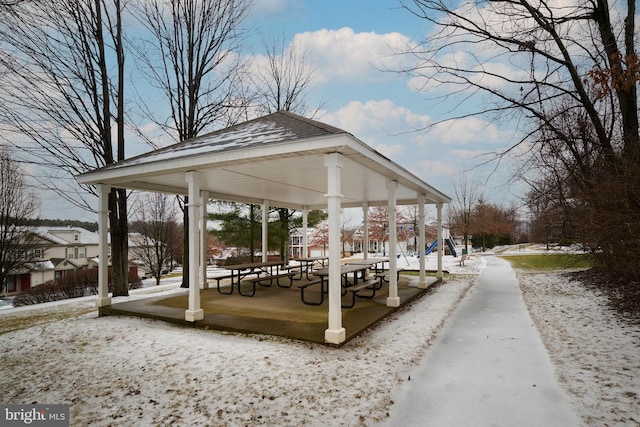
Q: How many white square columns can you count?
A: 10